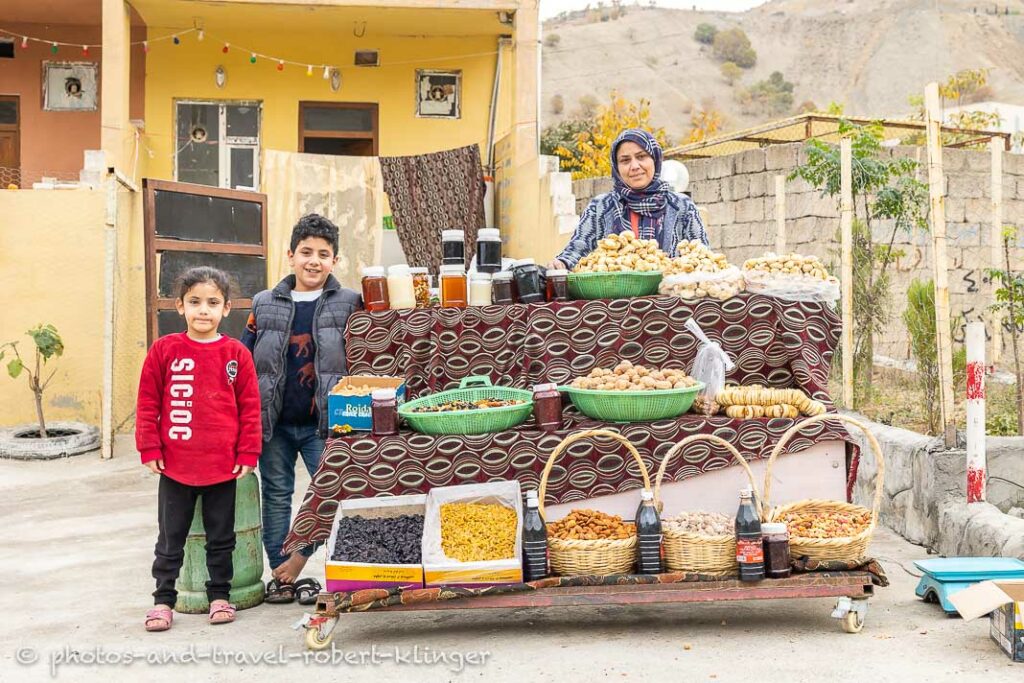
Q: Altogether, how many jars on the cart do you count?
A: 13